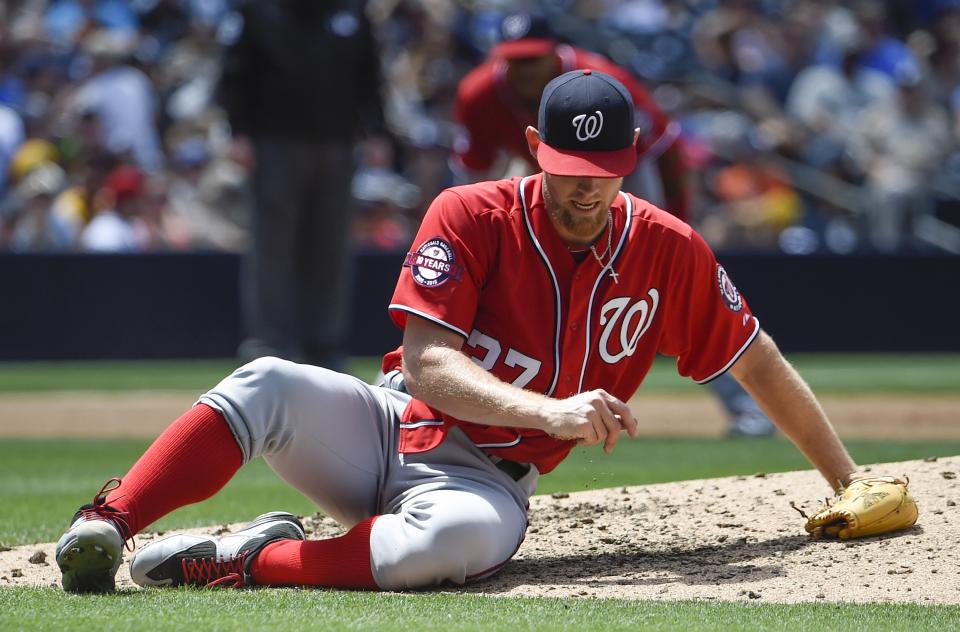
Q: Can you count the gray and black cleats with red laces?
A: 2